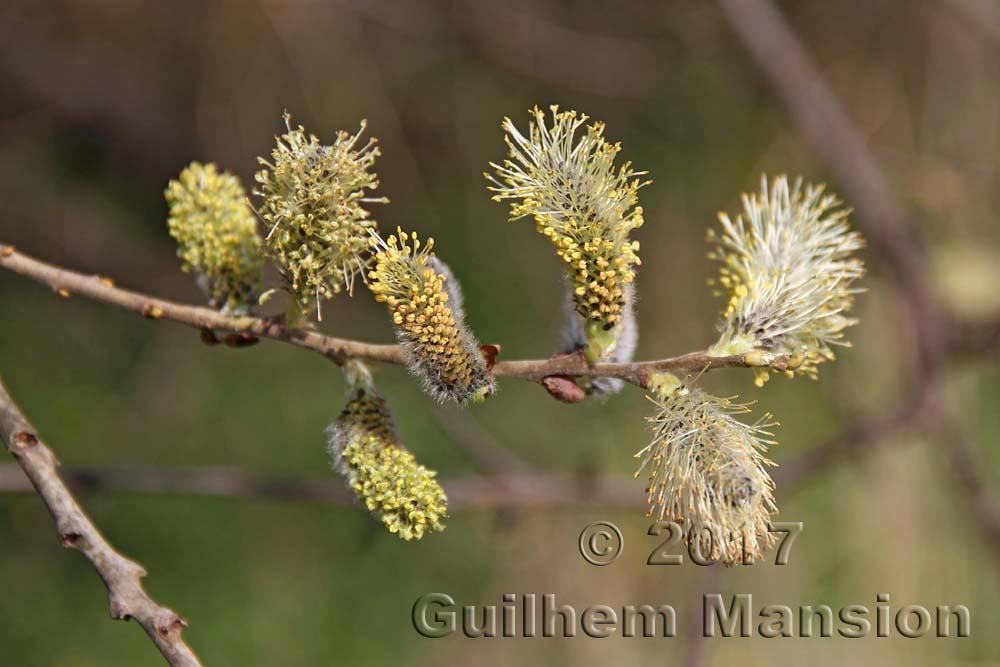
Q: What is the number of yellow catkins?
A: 7